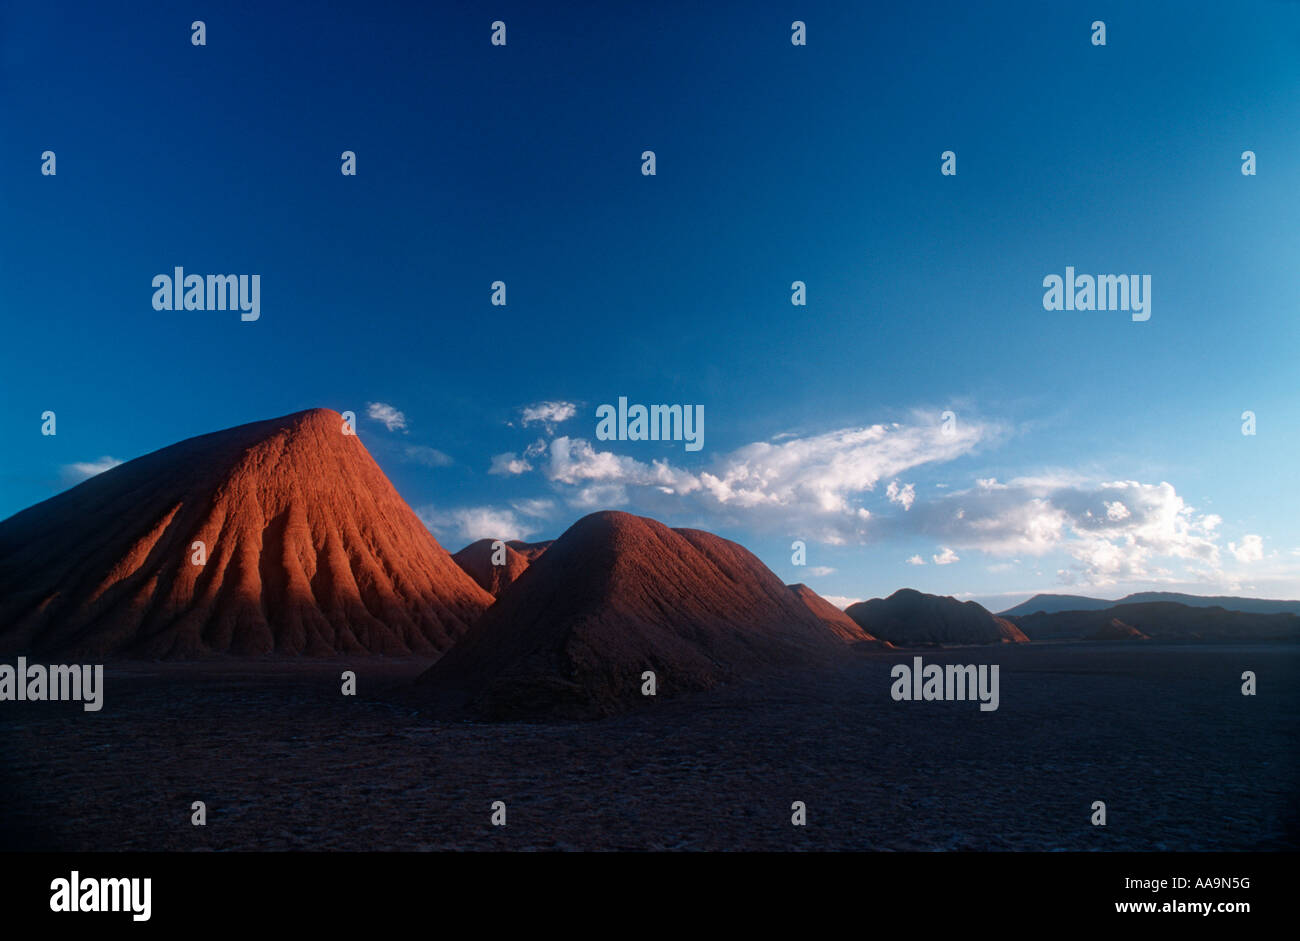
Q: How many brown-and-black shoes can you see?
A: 0